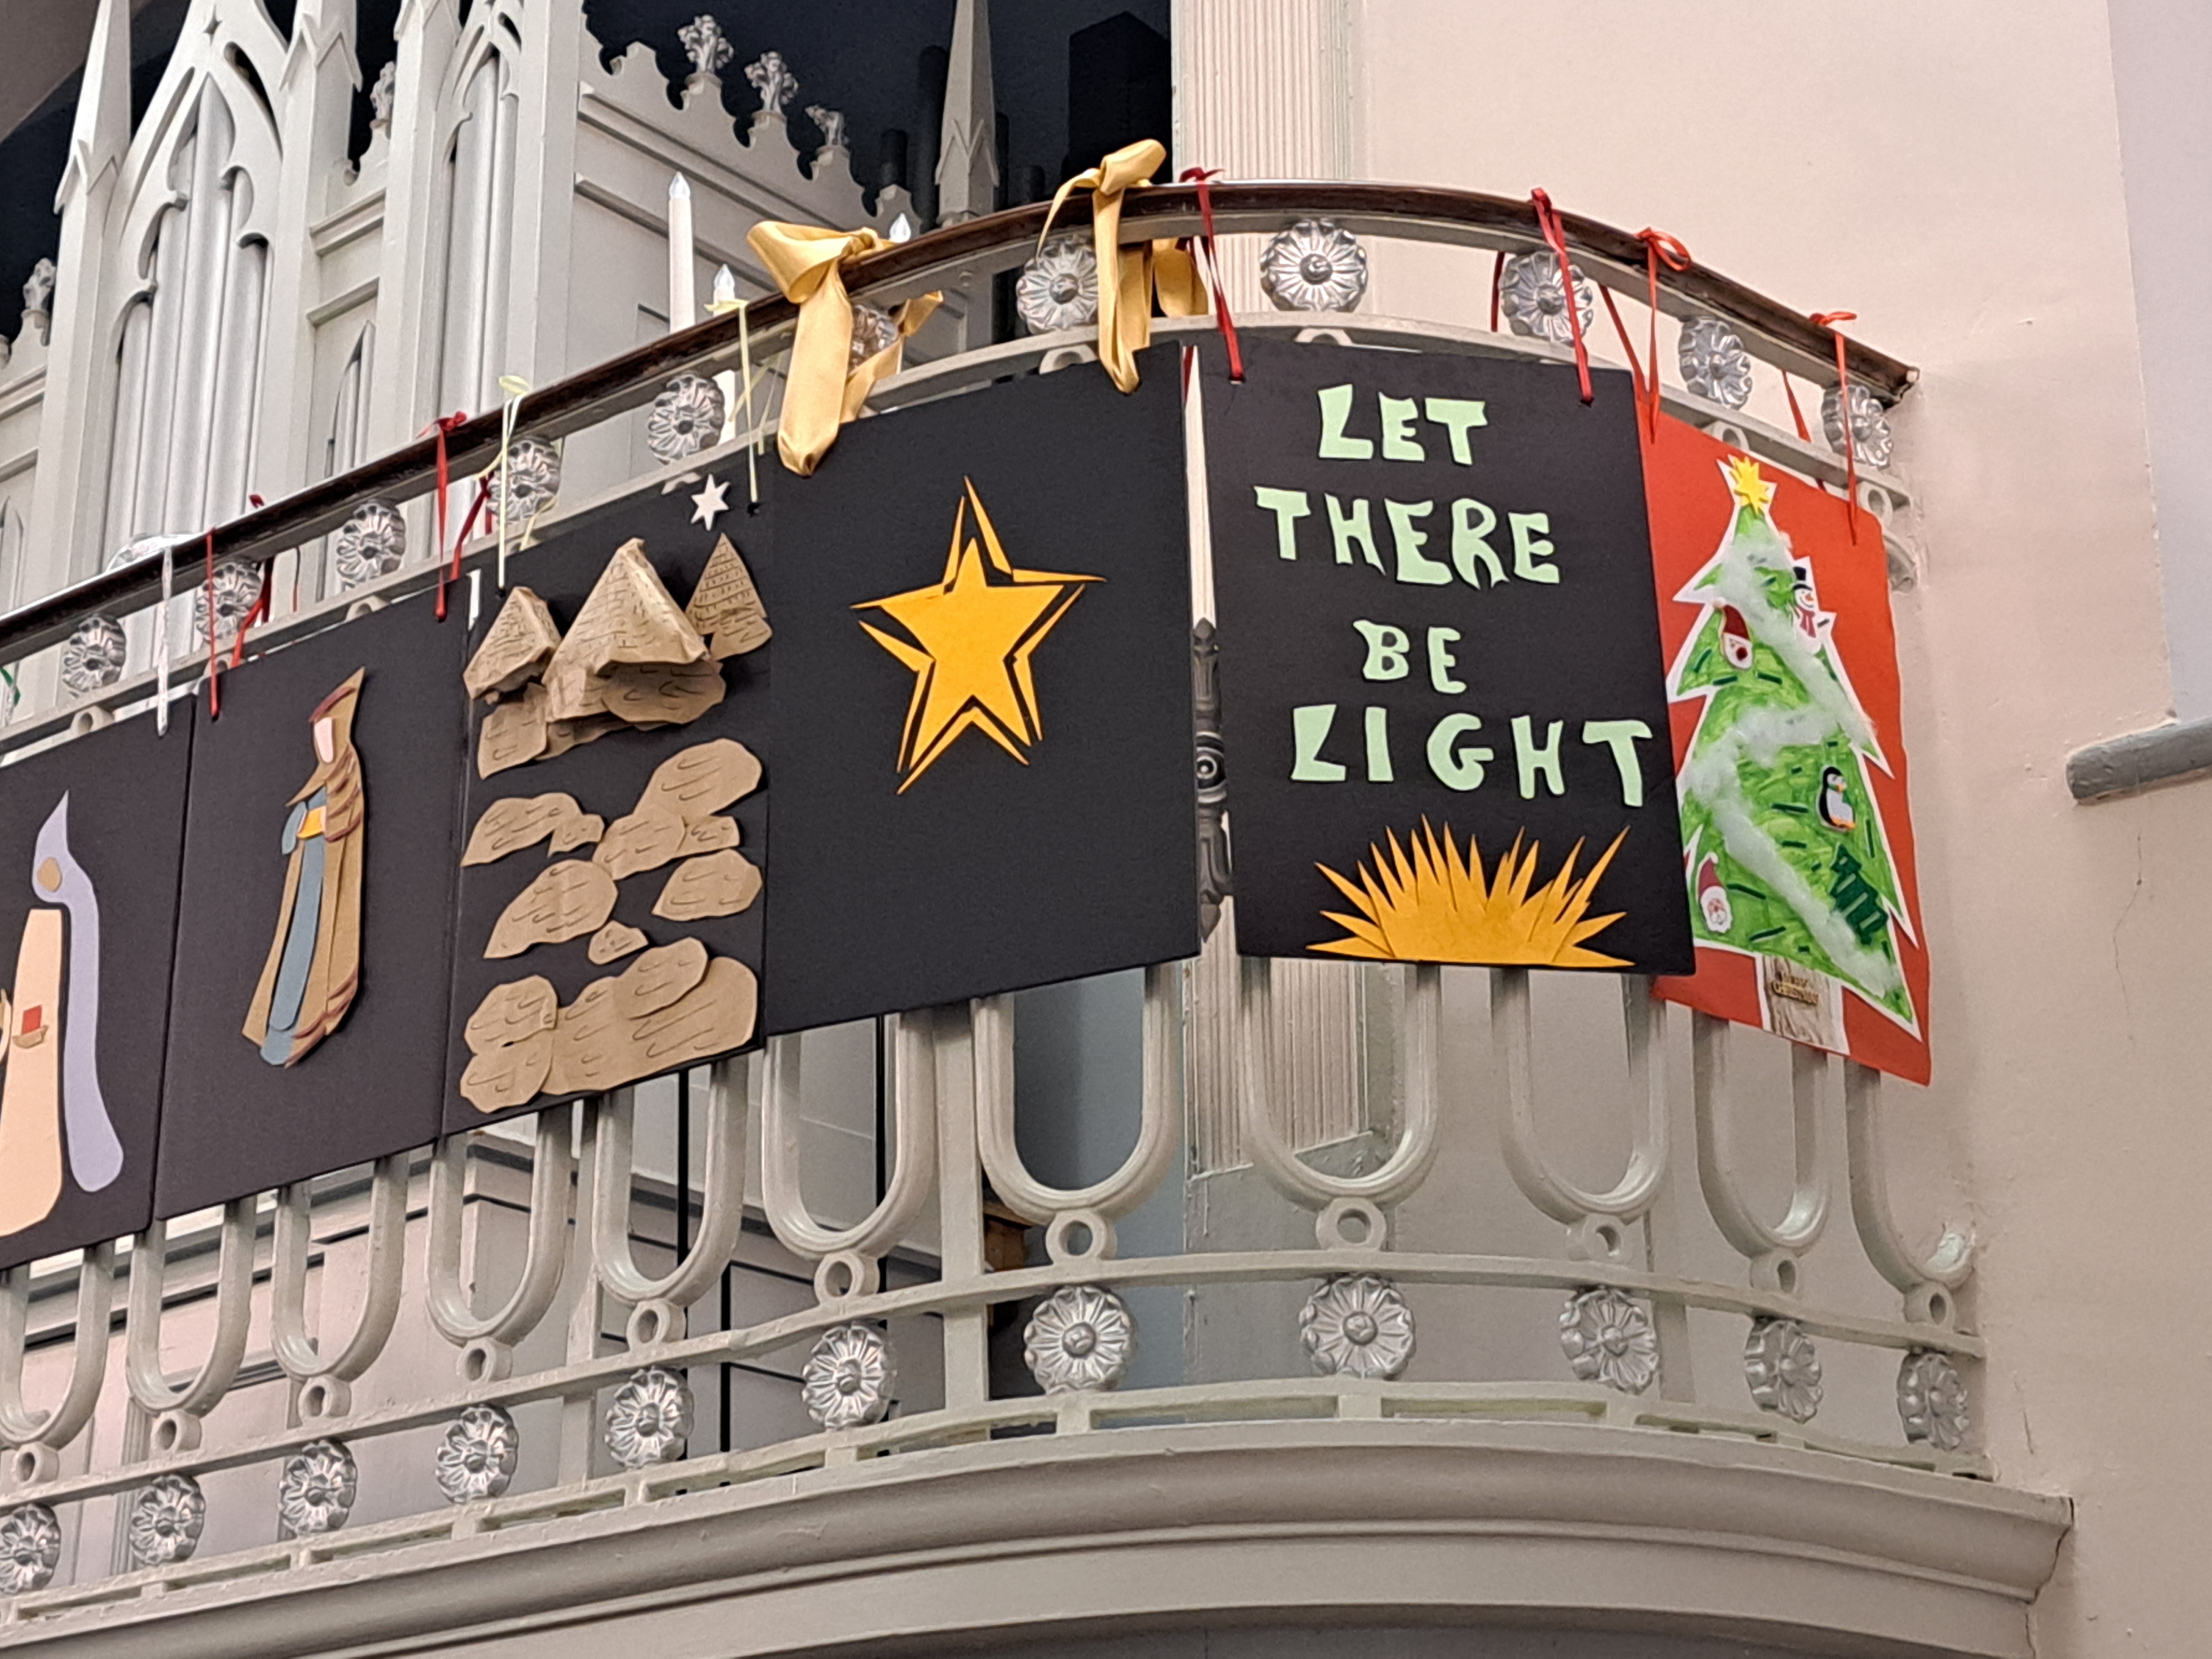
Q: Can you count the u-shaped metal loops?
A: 11